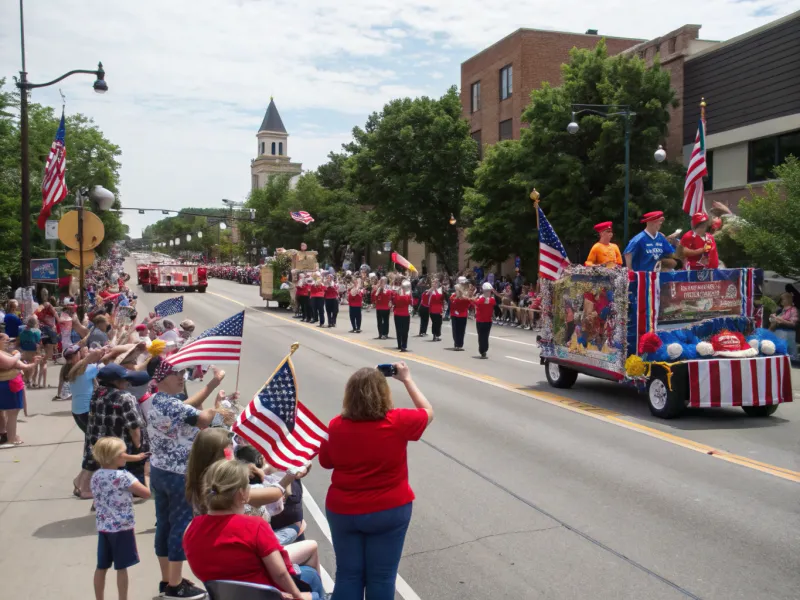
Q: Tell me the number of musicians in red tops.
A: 11